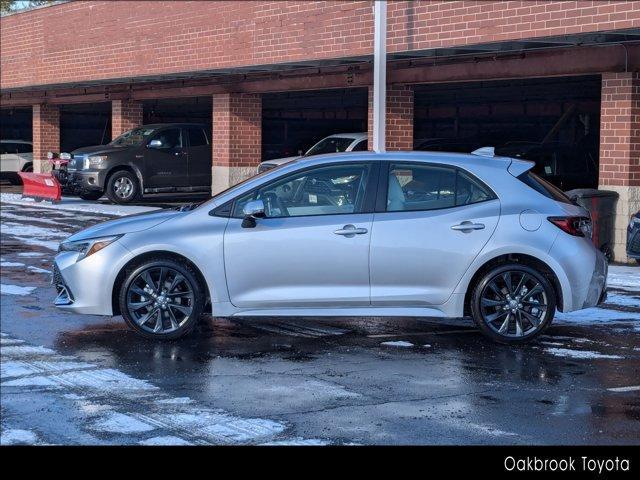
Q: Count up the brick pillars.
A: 5